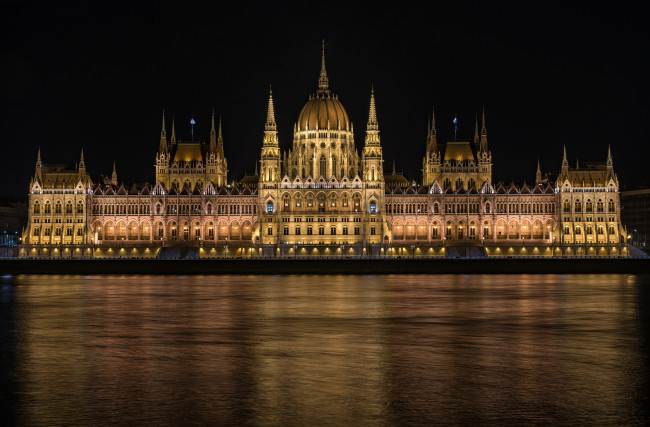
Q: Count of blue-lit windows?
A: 2